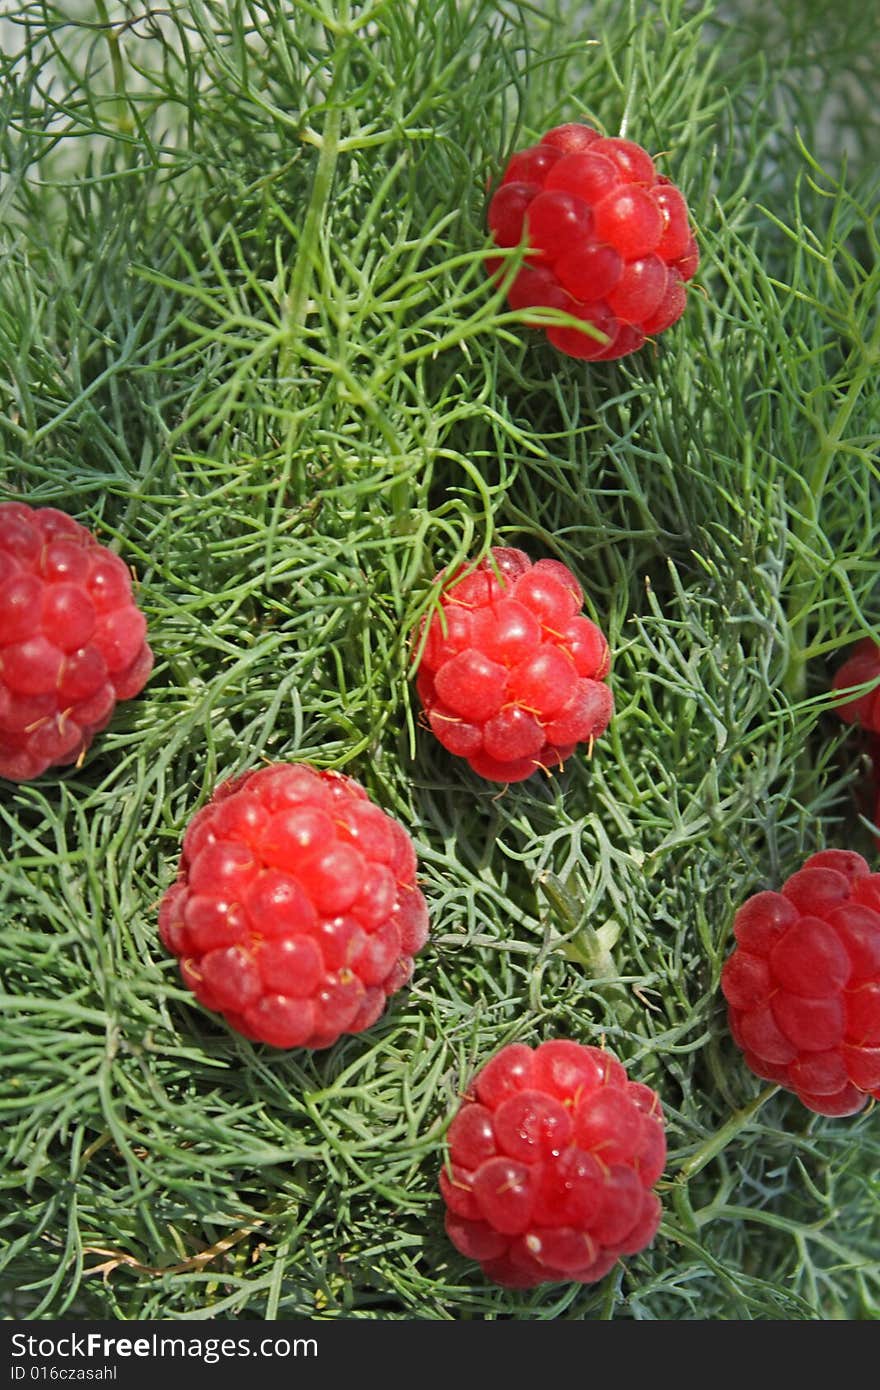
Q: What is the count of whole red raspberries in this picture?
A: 4